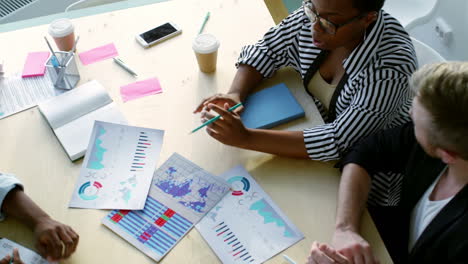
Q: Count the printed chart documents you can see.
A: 3